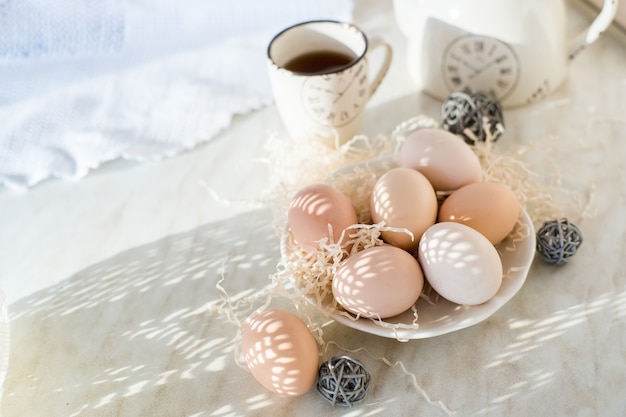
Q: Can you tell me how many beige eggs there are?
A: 6